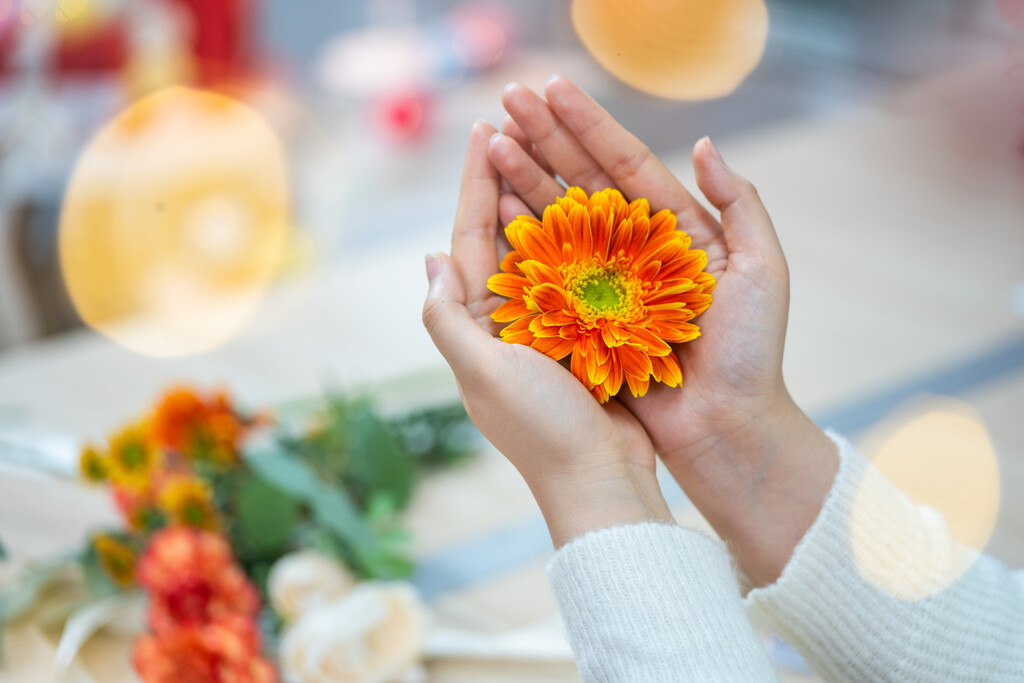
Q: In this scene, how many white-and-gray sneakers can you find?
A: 0